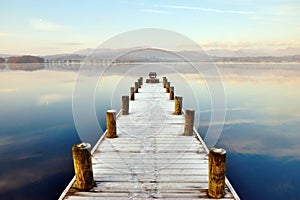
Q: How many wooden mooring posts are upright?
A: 14